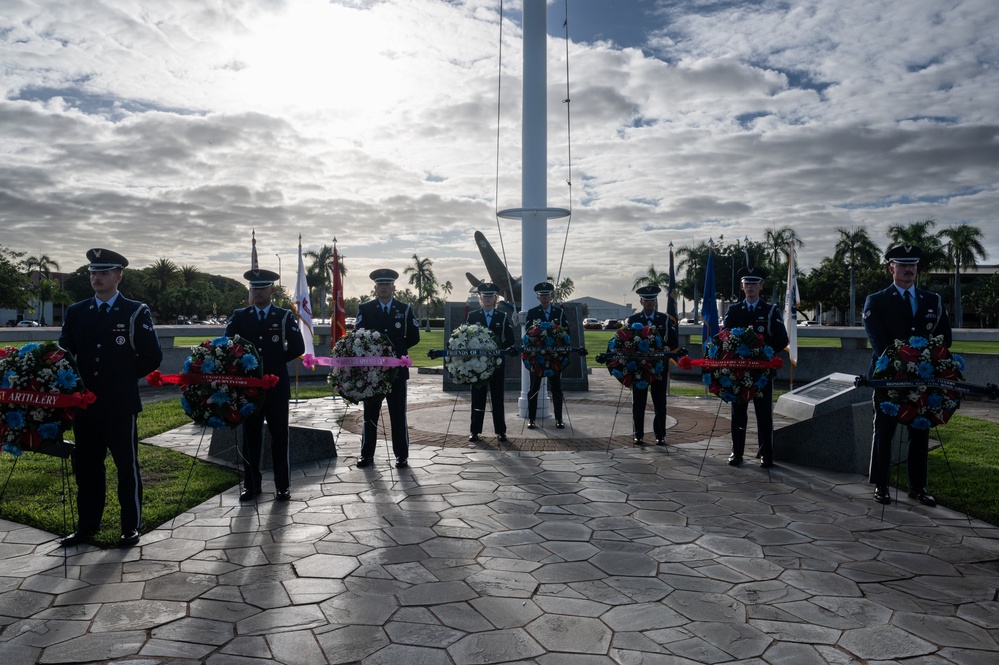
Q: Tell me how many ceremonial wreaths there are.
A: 8